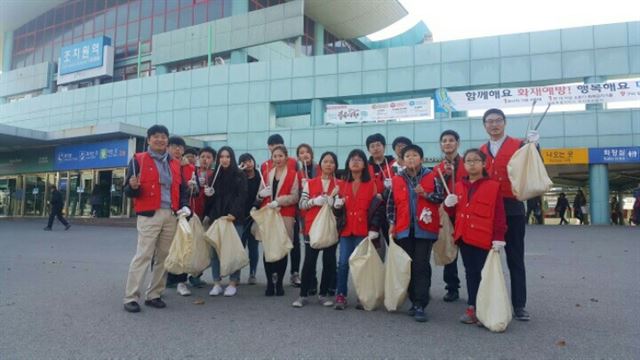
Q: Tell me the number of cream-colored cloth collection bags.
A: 10